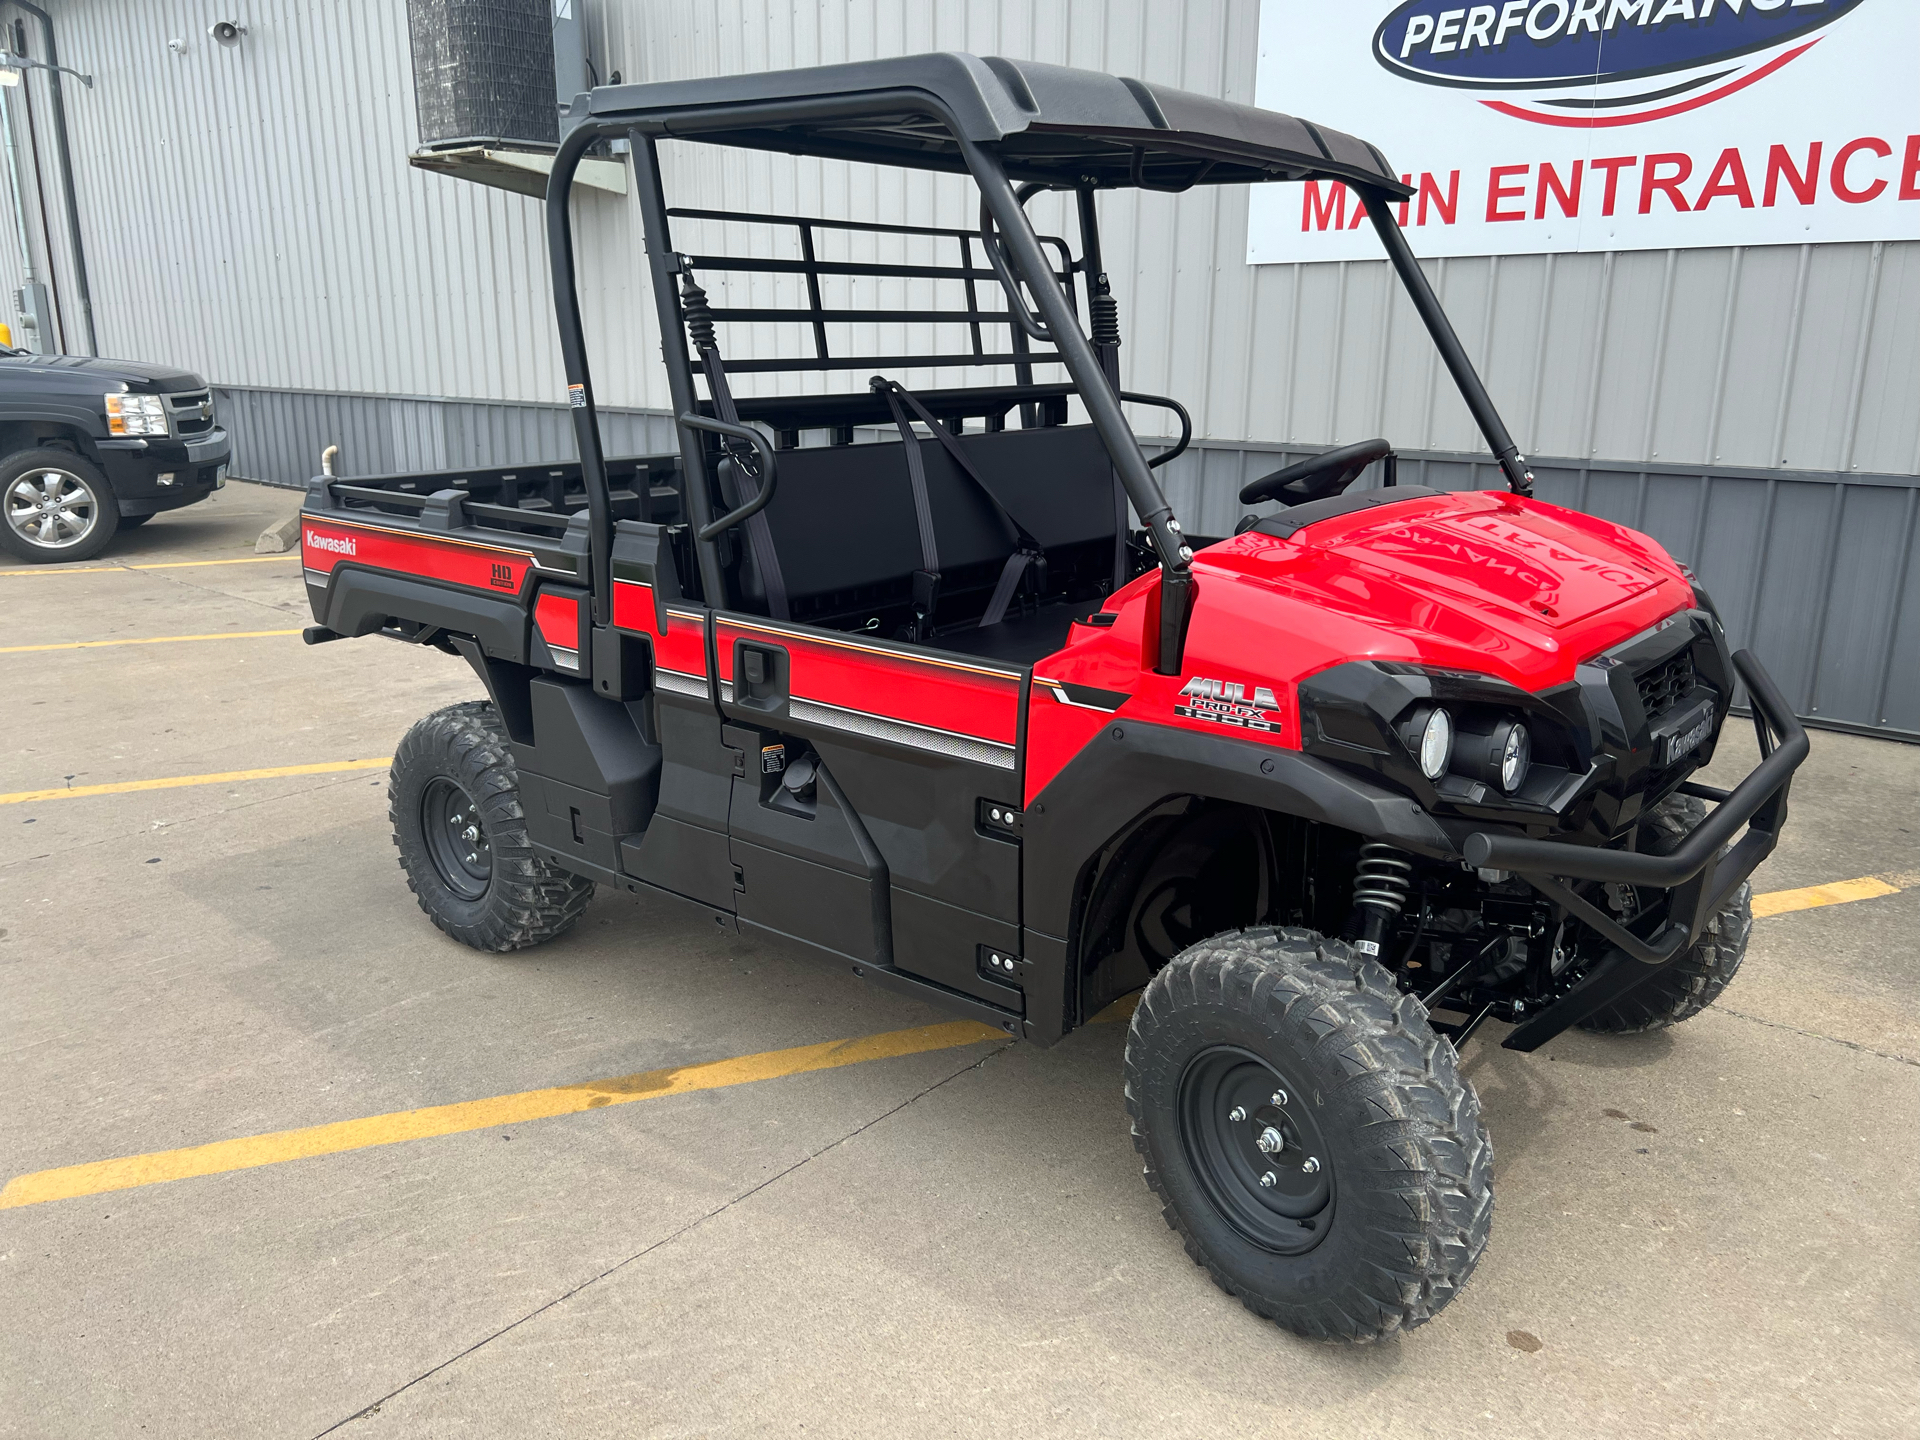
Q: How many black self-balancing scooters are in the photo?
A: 0